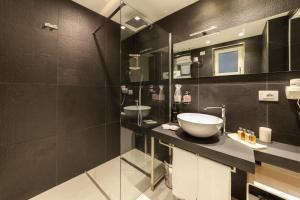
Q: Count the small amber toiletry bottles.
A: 4